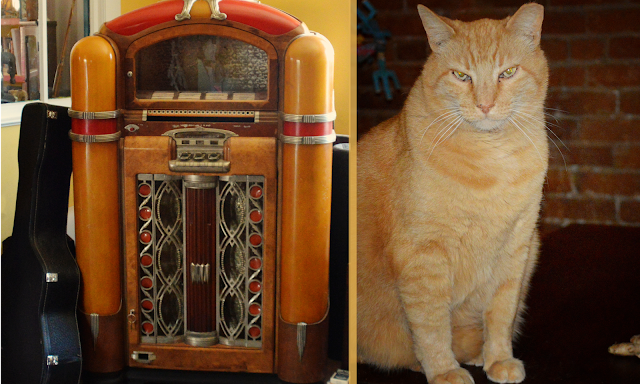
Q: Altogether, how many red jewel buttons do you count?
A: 14